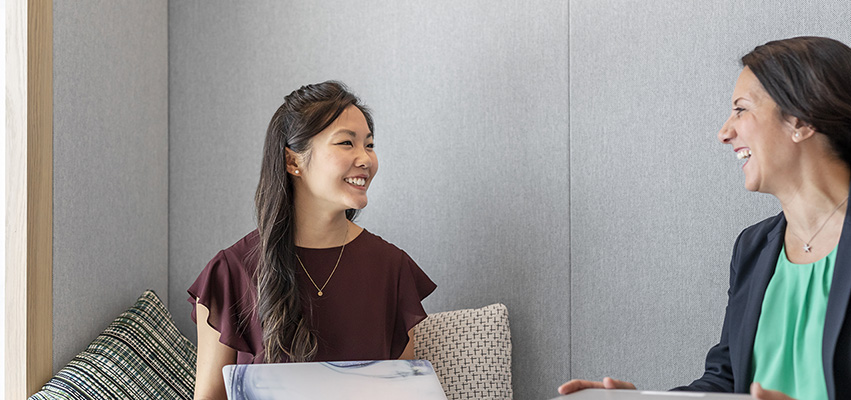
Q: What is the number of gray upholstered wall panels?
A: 3